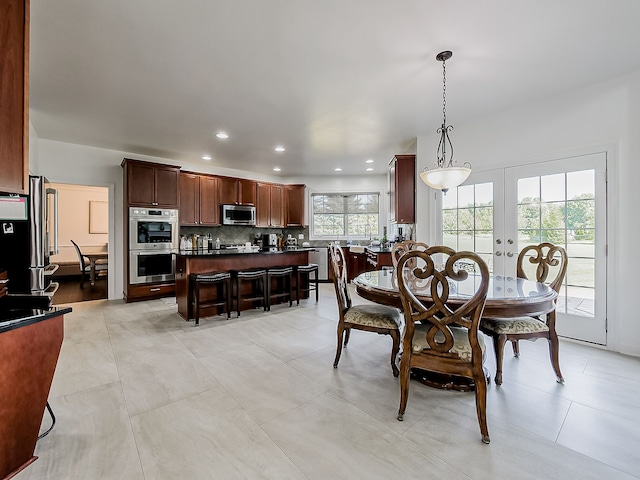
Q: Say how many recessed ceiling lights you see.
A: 7